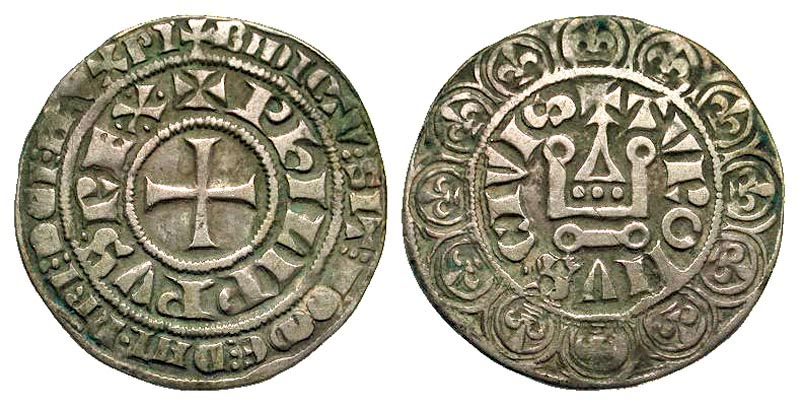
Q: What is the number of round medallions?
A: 12